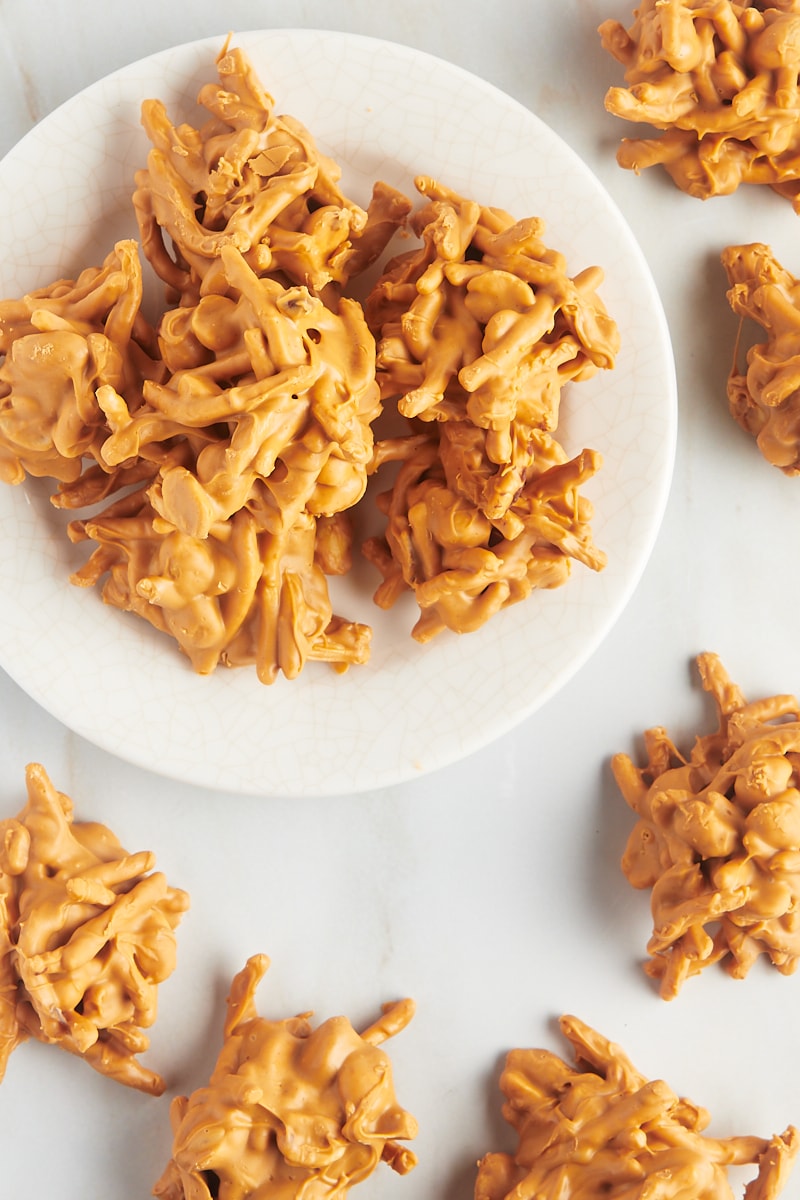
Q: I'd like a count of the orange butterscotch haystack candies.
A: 12